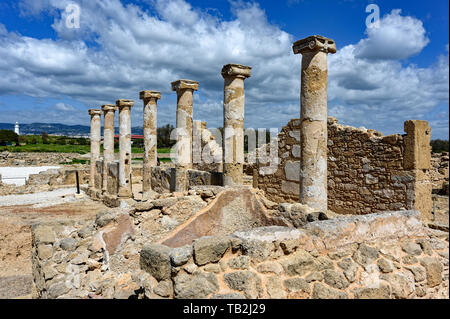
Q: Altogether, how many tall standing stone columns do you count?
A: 7